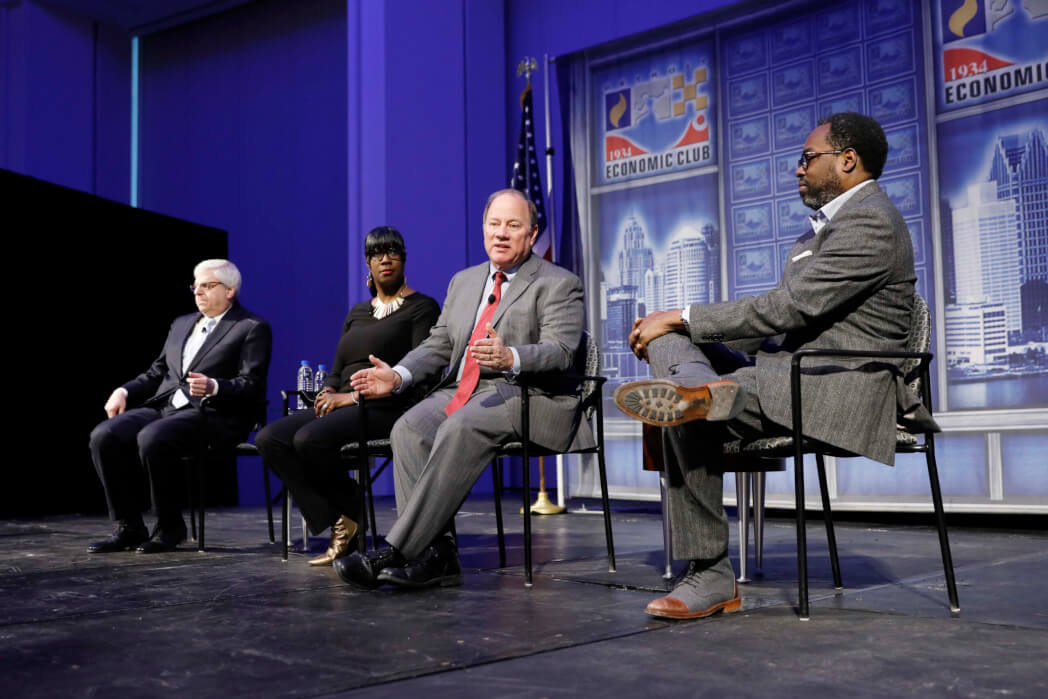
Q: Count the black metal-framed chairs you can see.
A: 4